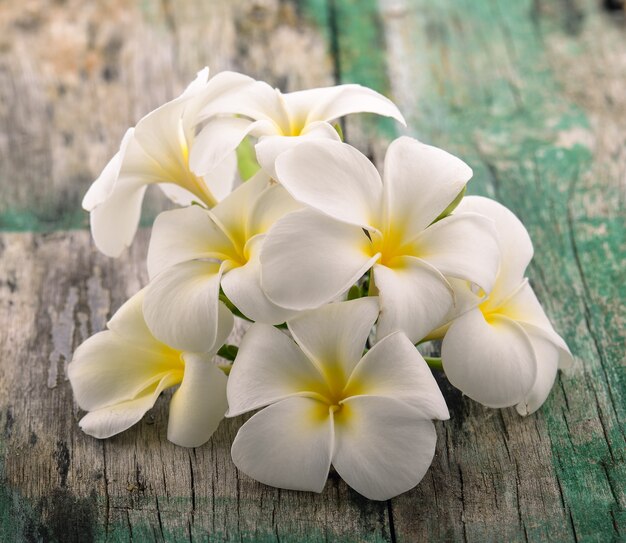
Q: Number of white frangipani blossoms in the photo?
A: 7